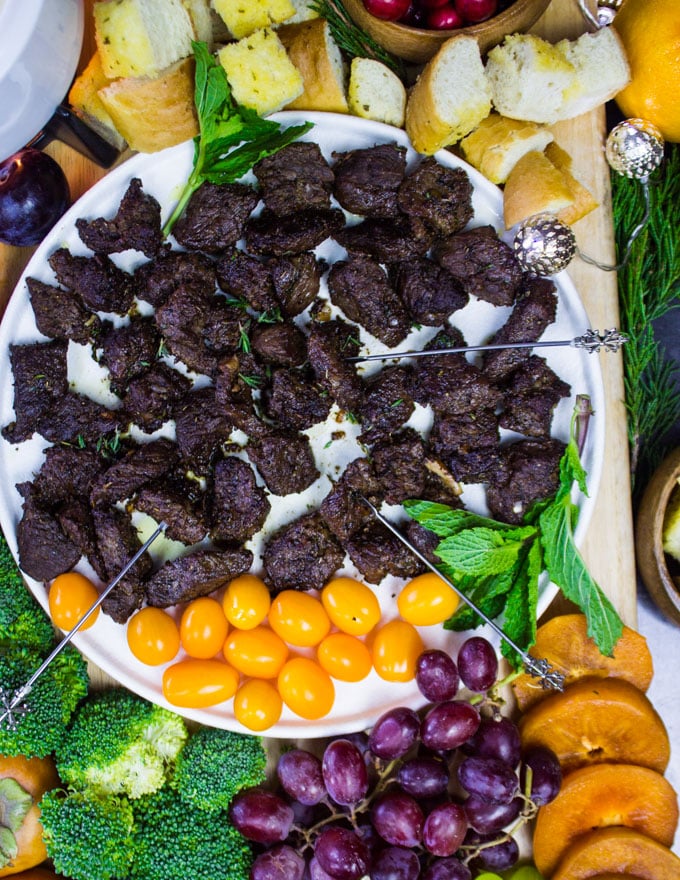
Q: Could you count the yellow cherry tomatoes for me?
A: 13